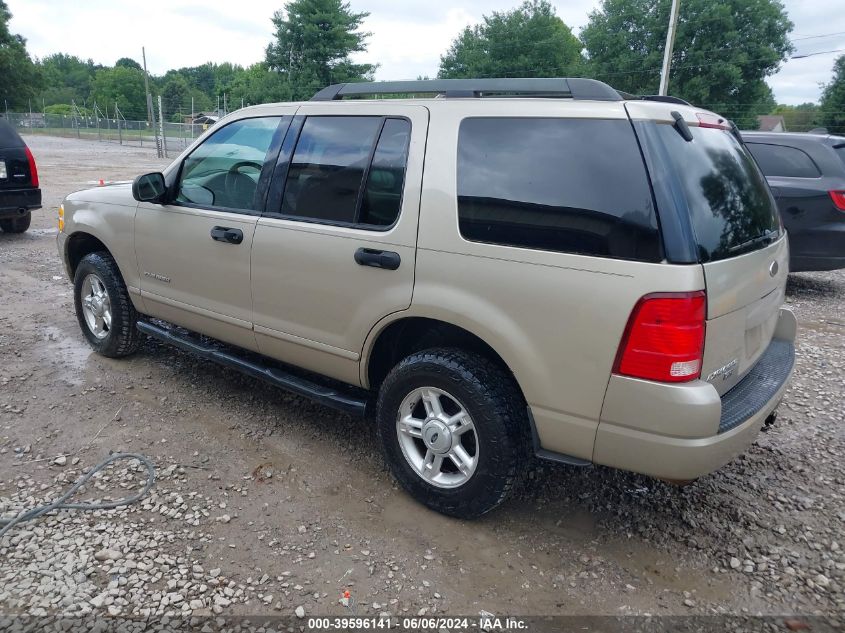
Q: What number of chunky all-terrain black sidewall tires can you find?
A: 2